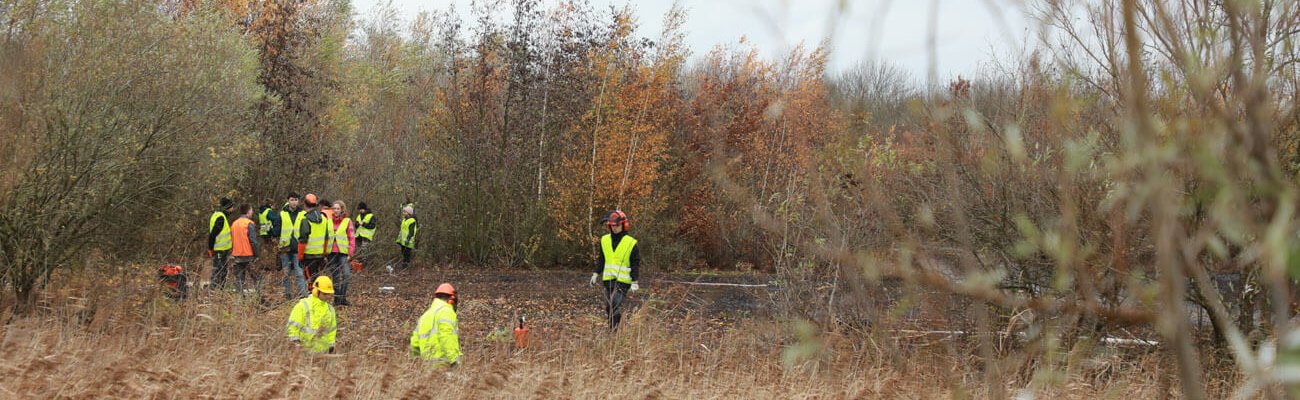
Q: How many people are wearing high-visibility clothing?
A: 12